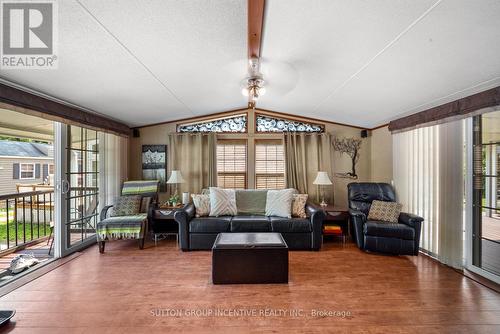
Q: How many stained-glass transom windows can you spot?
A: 2